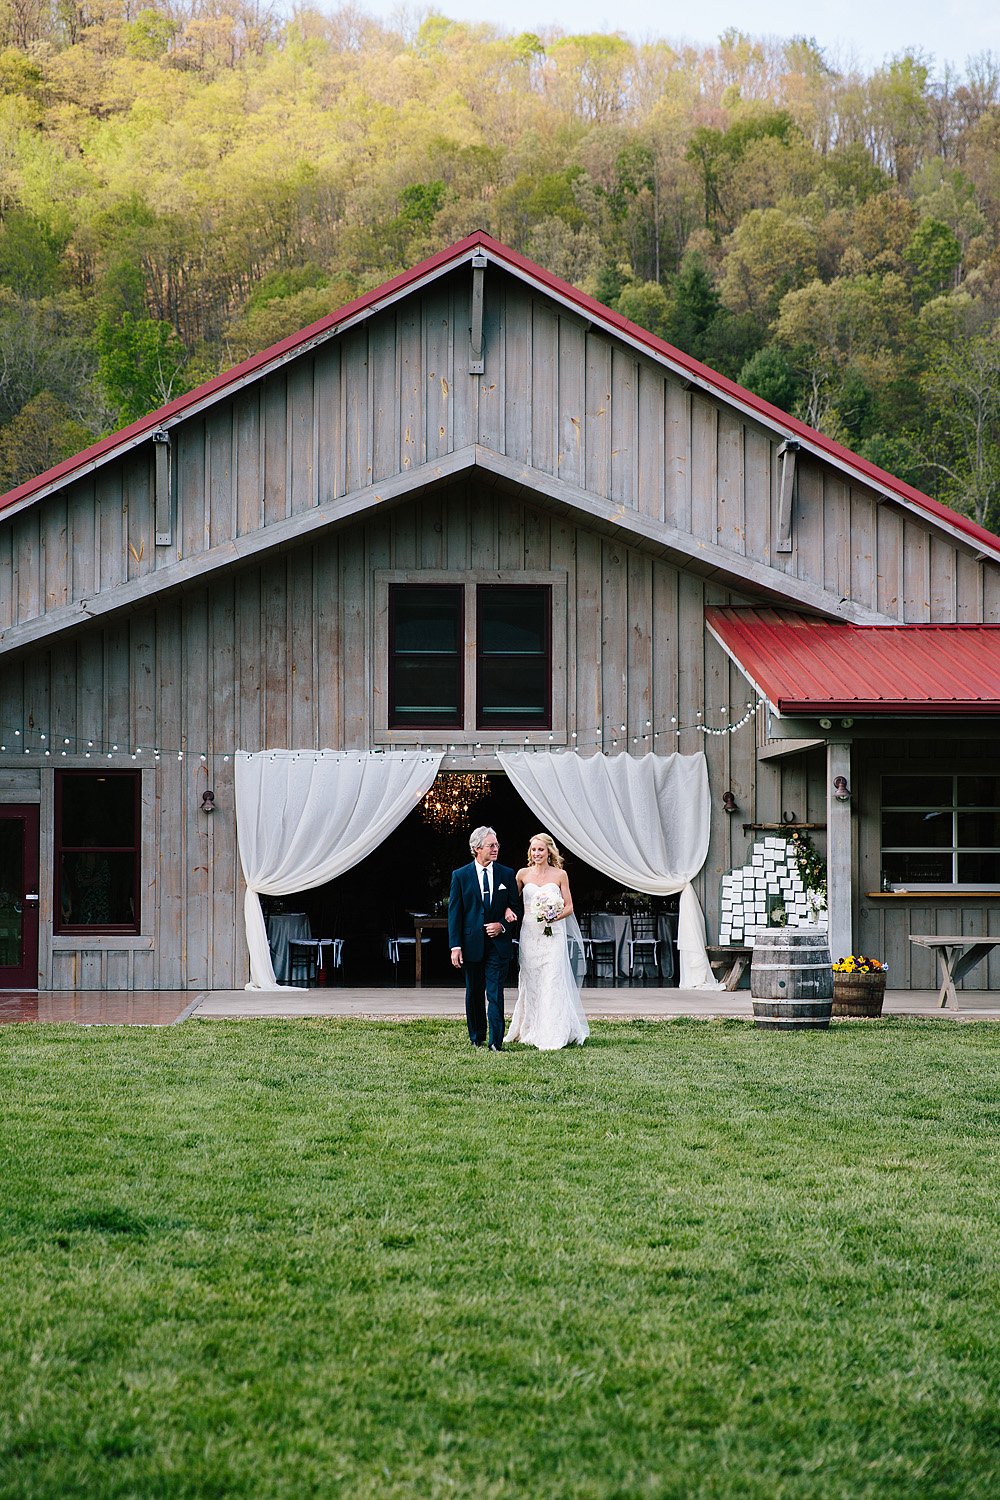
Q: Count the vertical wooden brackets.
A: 3